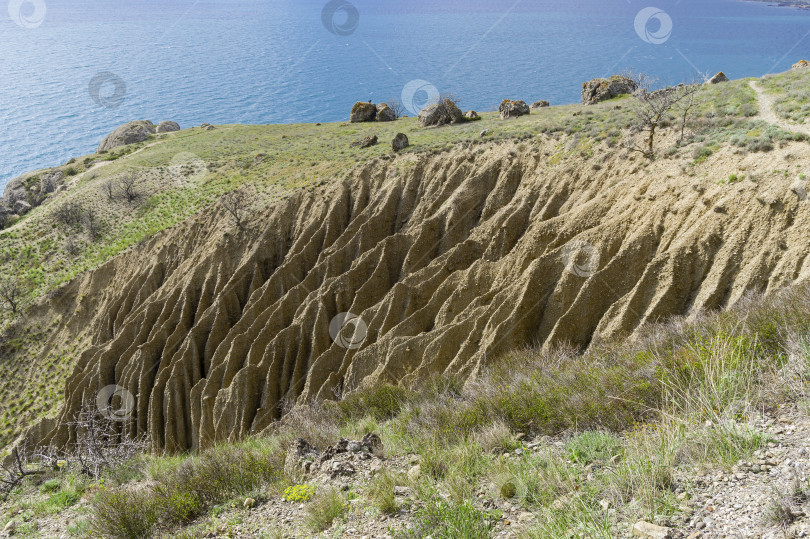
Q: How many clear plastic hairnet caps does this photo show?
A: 0